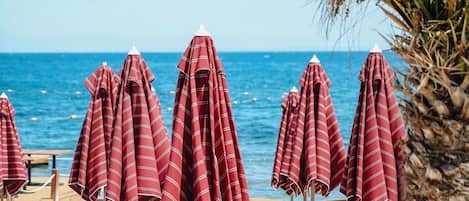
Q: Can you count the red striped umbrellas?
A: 7